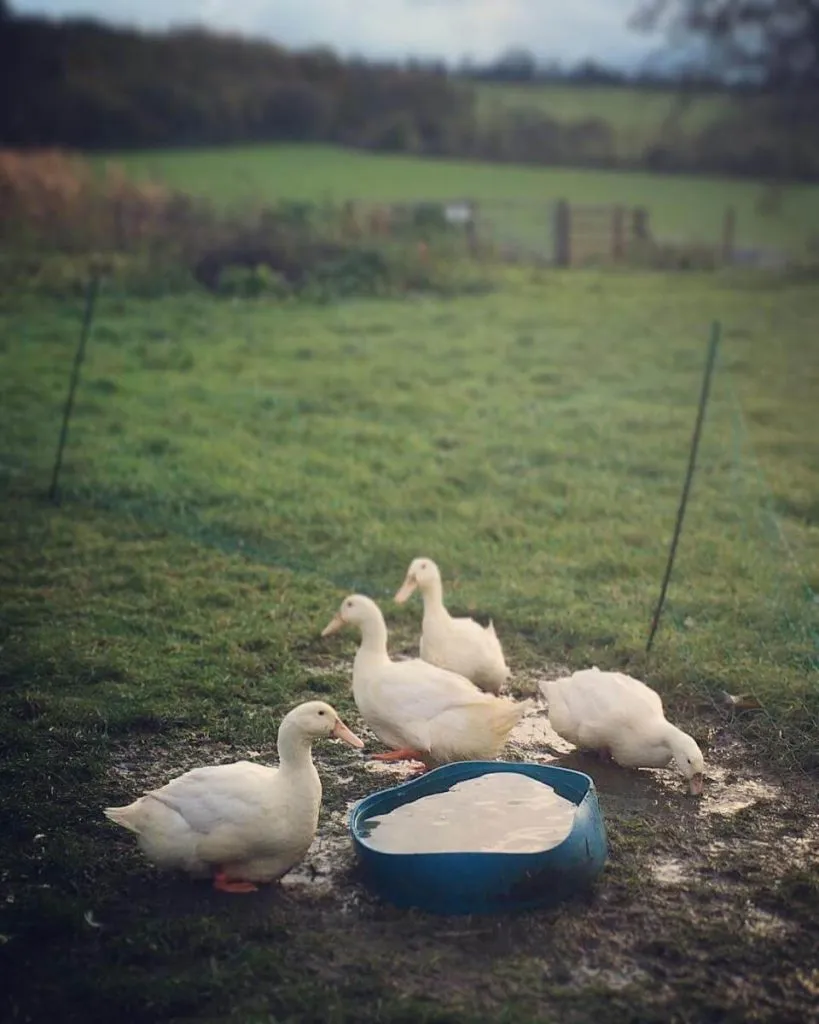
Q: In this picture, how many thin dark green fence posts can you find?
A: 2